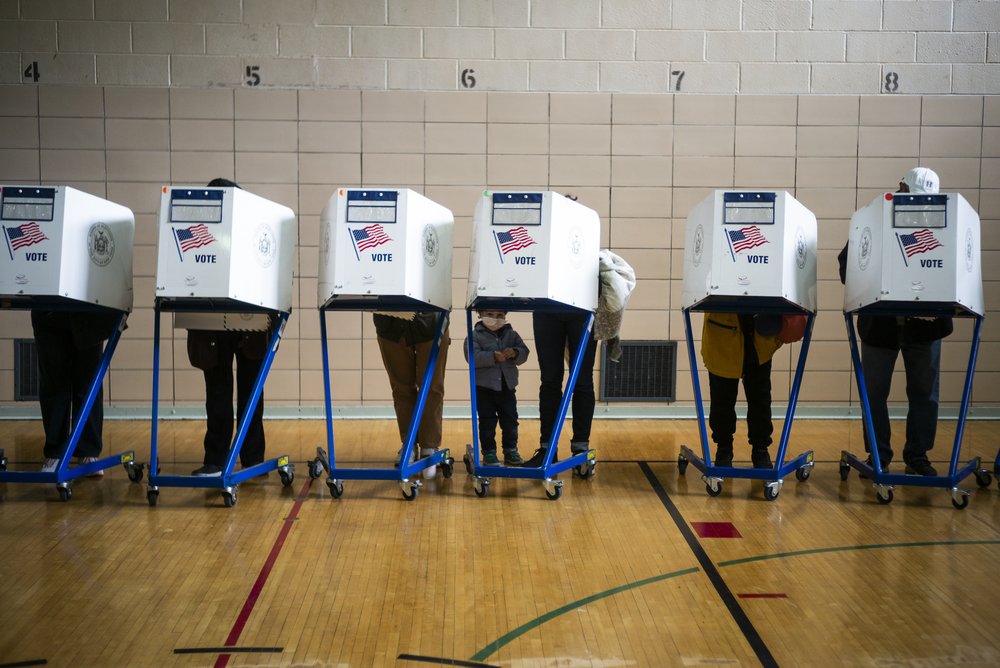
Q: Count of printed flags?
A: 6